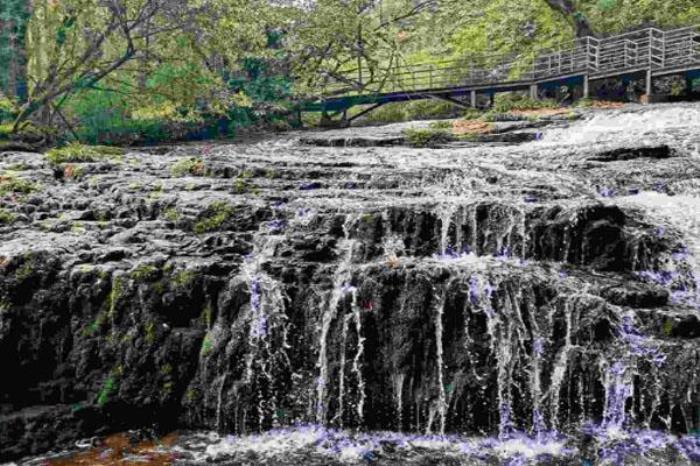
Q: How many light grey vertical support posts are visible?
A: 4